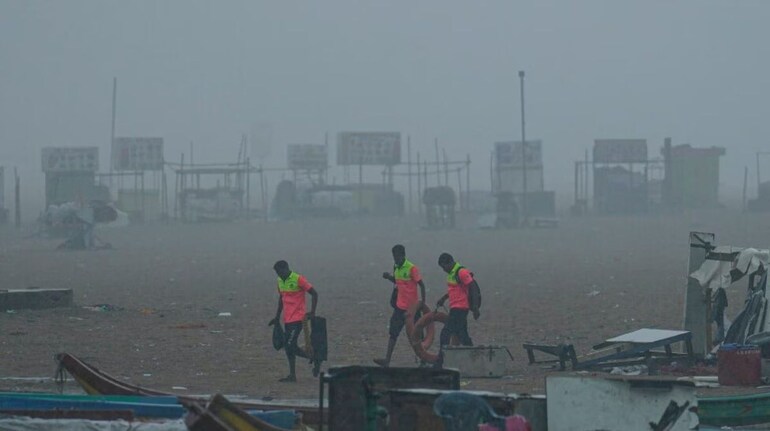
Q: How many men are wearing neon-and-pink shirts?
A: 3